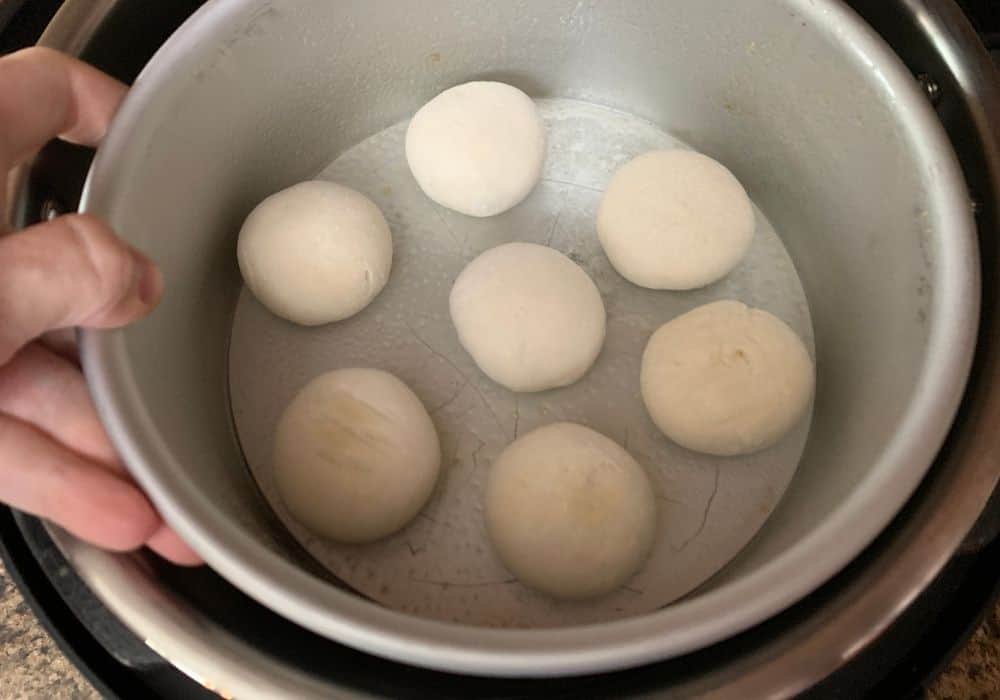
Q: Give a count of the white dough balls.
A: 7